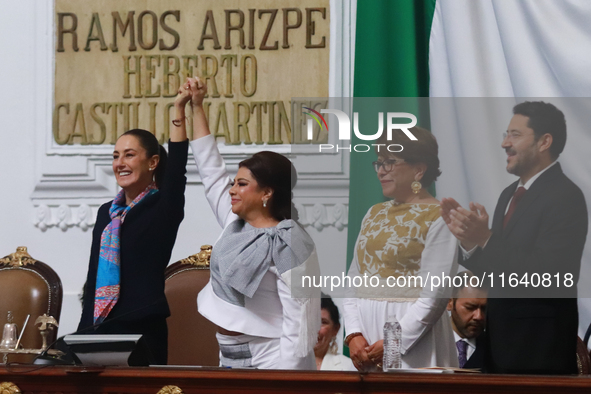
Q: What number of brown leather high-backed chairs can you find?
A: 2